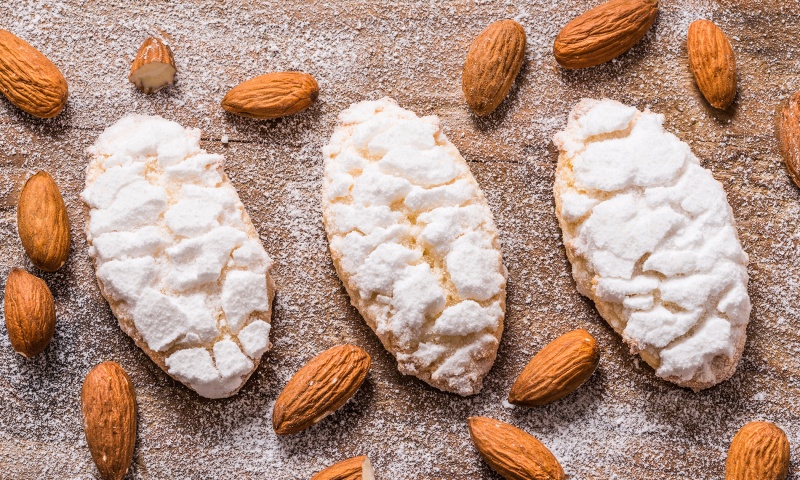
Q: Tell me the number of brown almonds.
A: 15